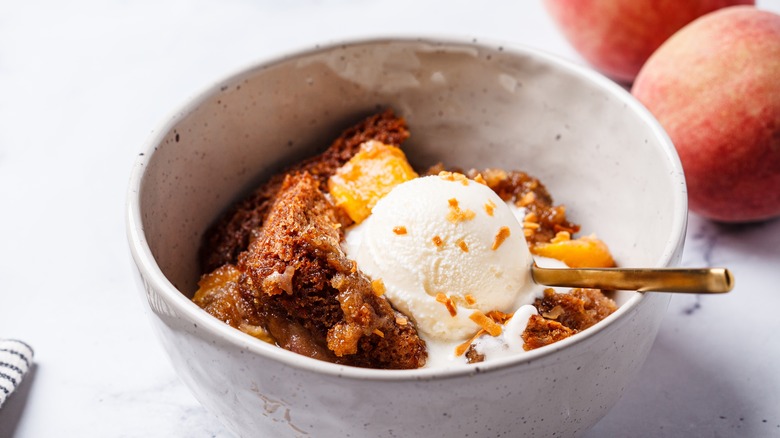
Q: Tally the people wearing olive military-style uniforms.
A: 0